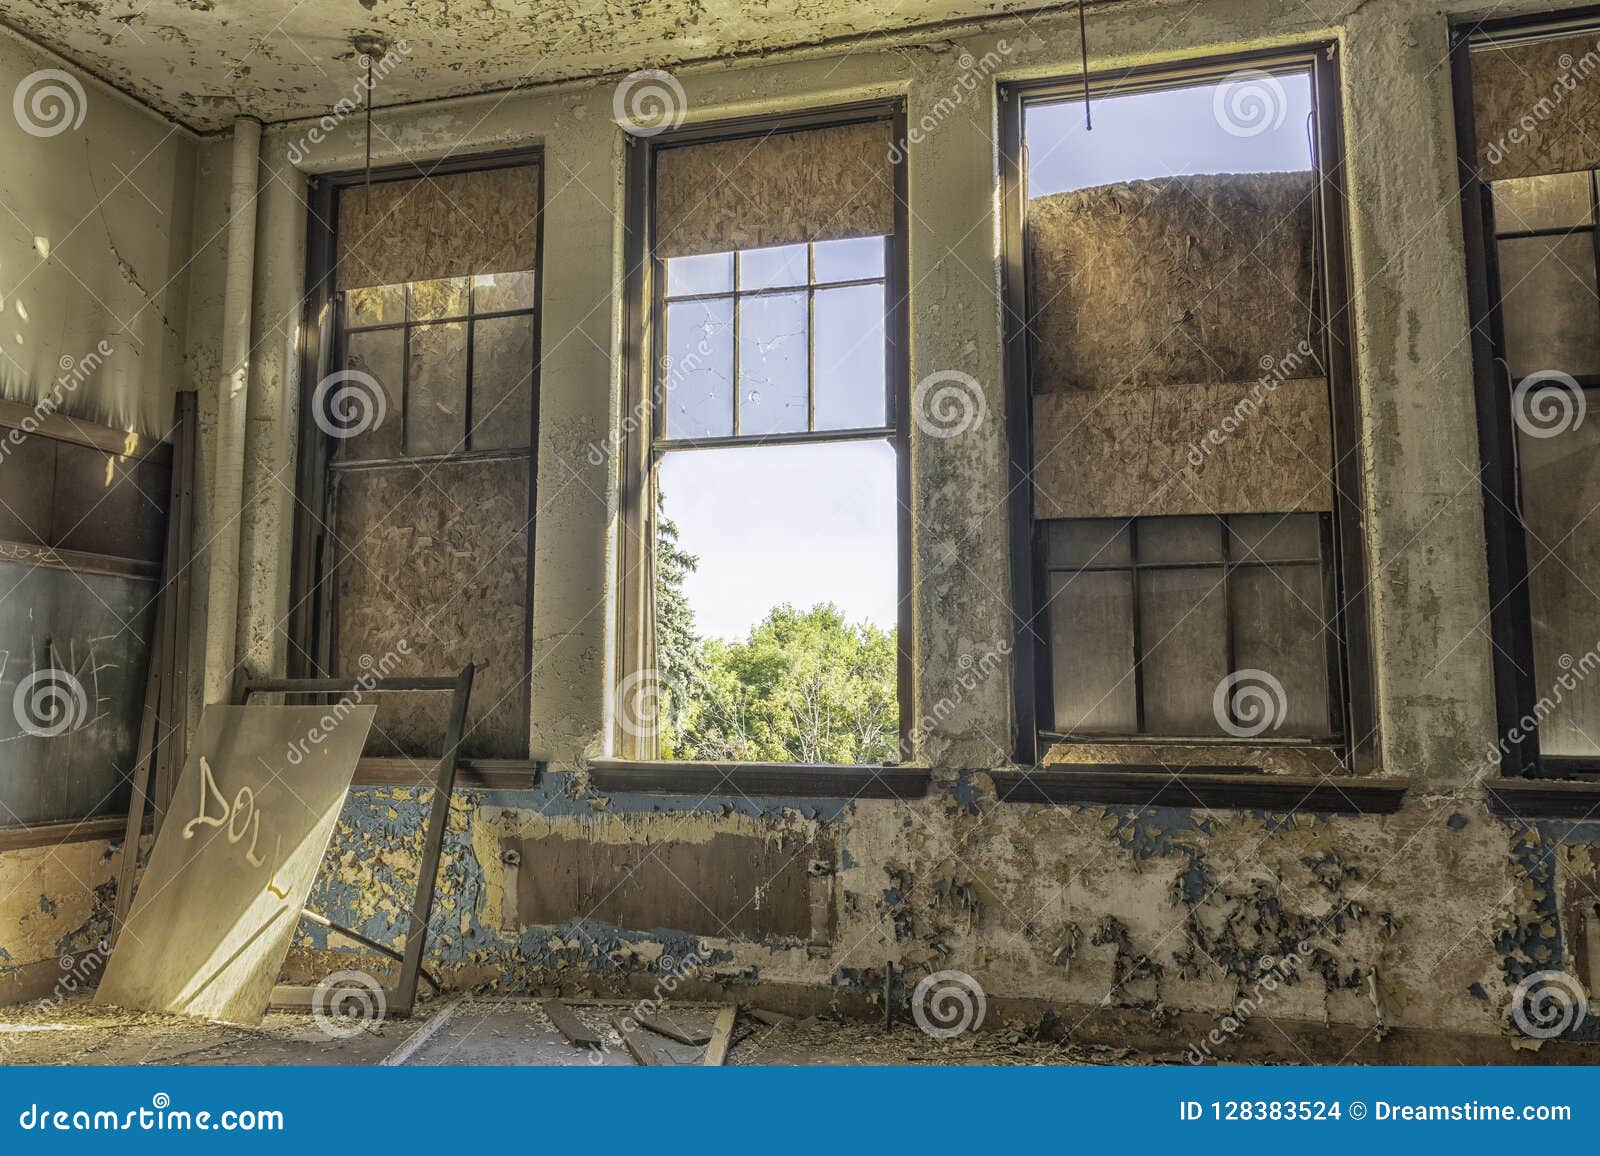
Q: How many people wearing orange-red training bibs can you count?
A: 0